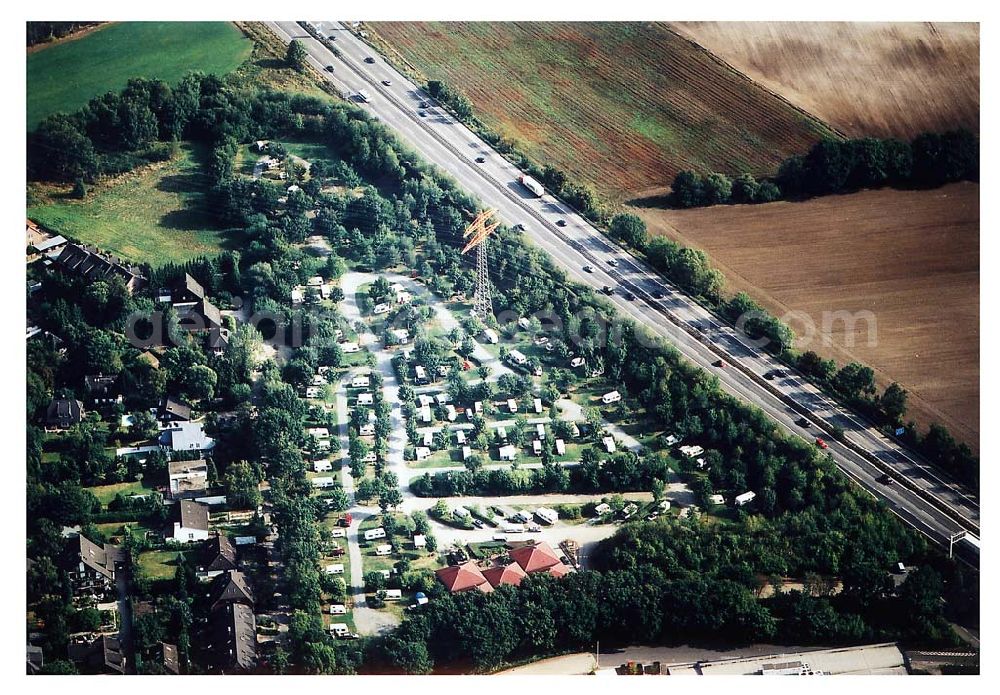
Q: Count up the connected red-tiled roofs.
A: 3